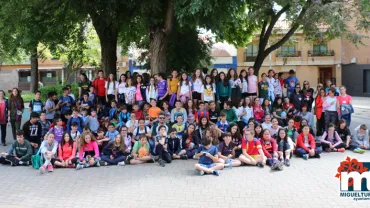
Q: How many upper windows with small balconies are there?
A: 3